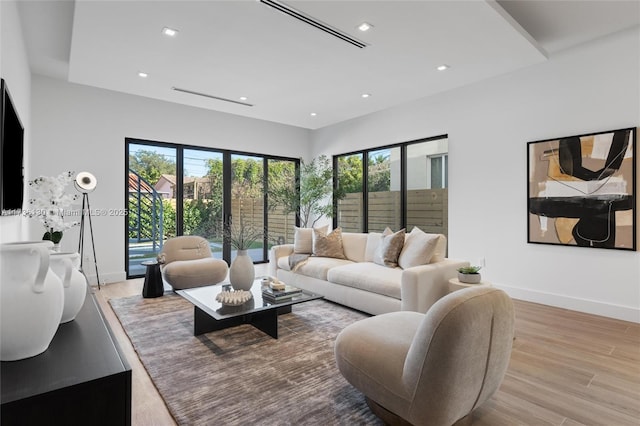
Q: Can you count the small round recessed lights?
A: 7